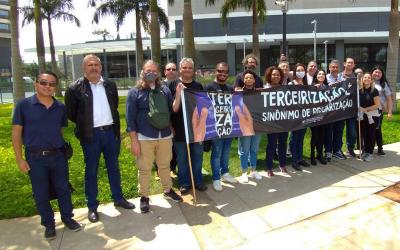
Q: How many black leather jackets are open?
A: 1